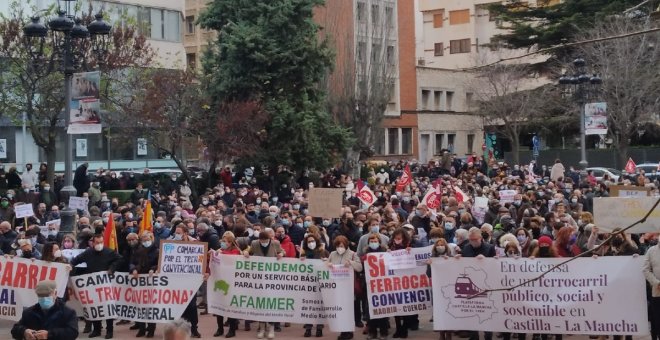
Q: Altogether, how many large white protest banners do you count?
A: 5